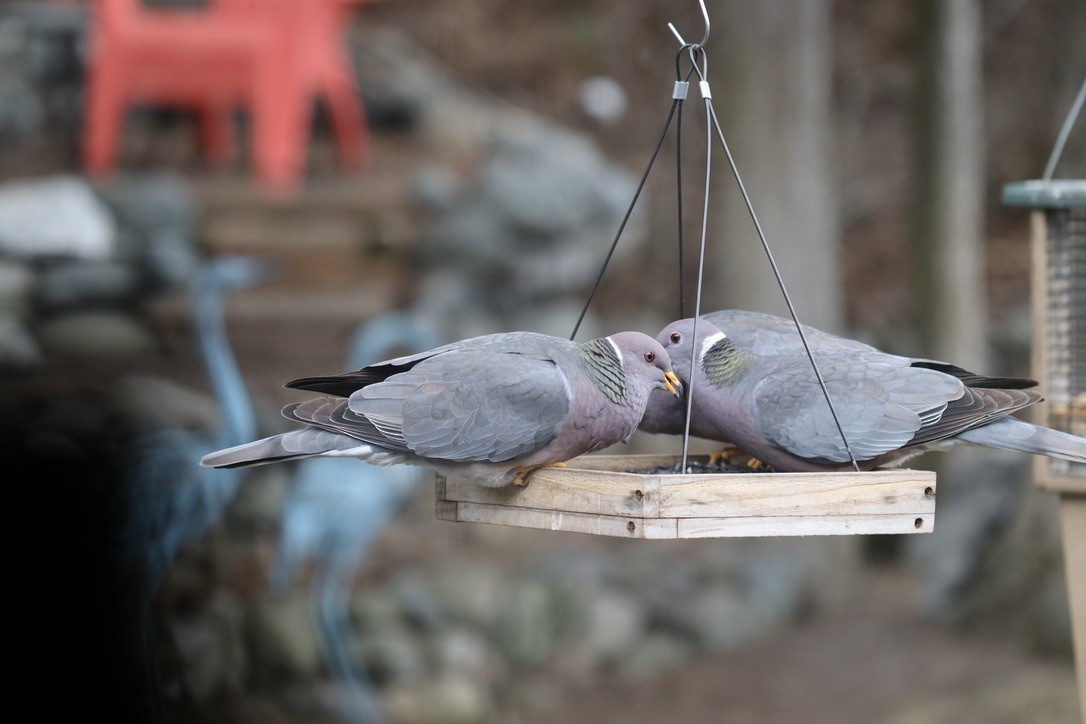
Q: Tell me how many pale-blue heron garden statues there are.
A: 2